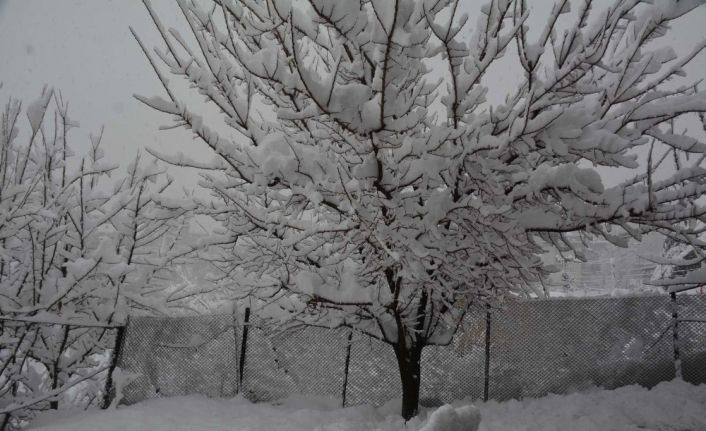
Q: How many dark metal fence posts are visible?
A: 5